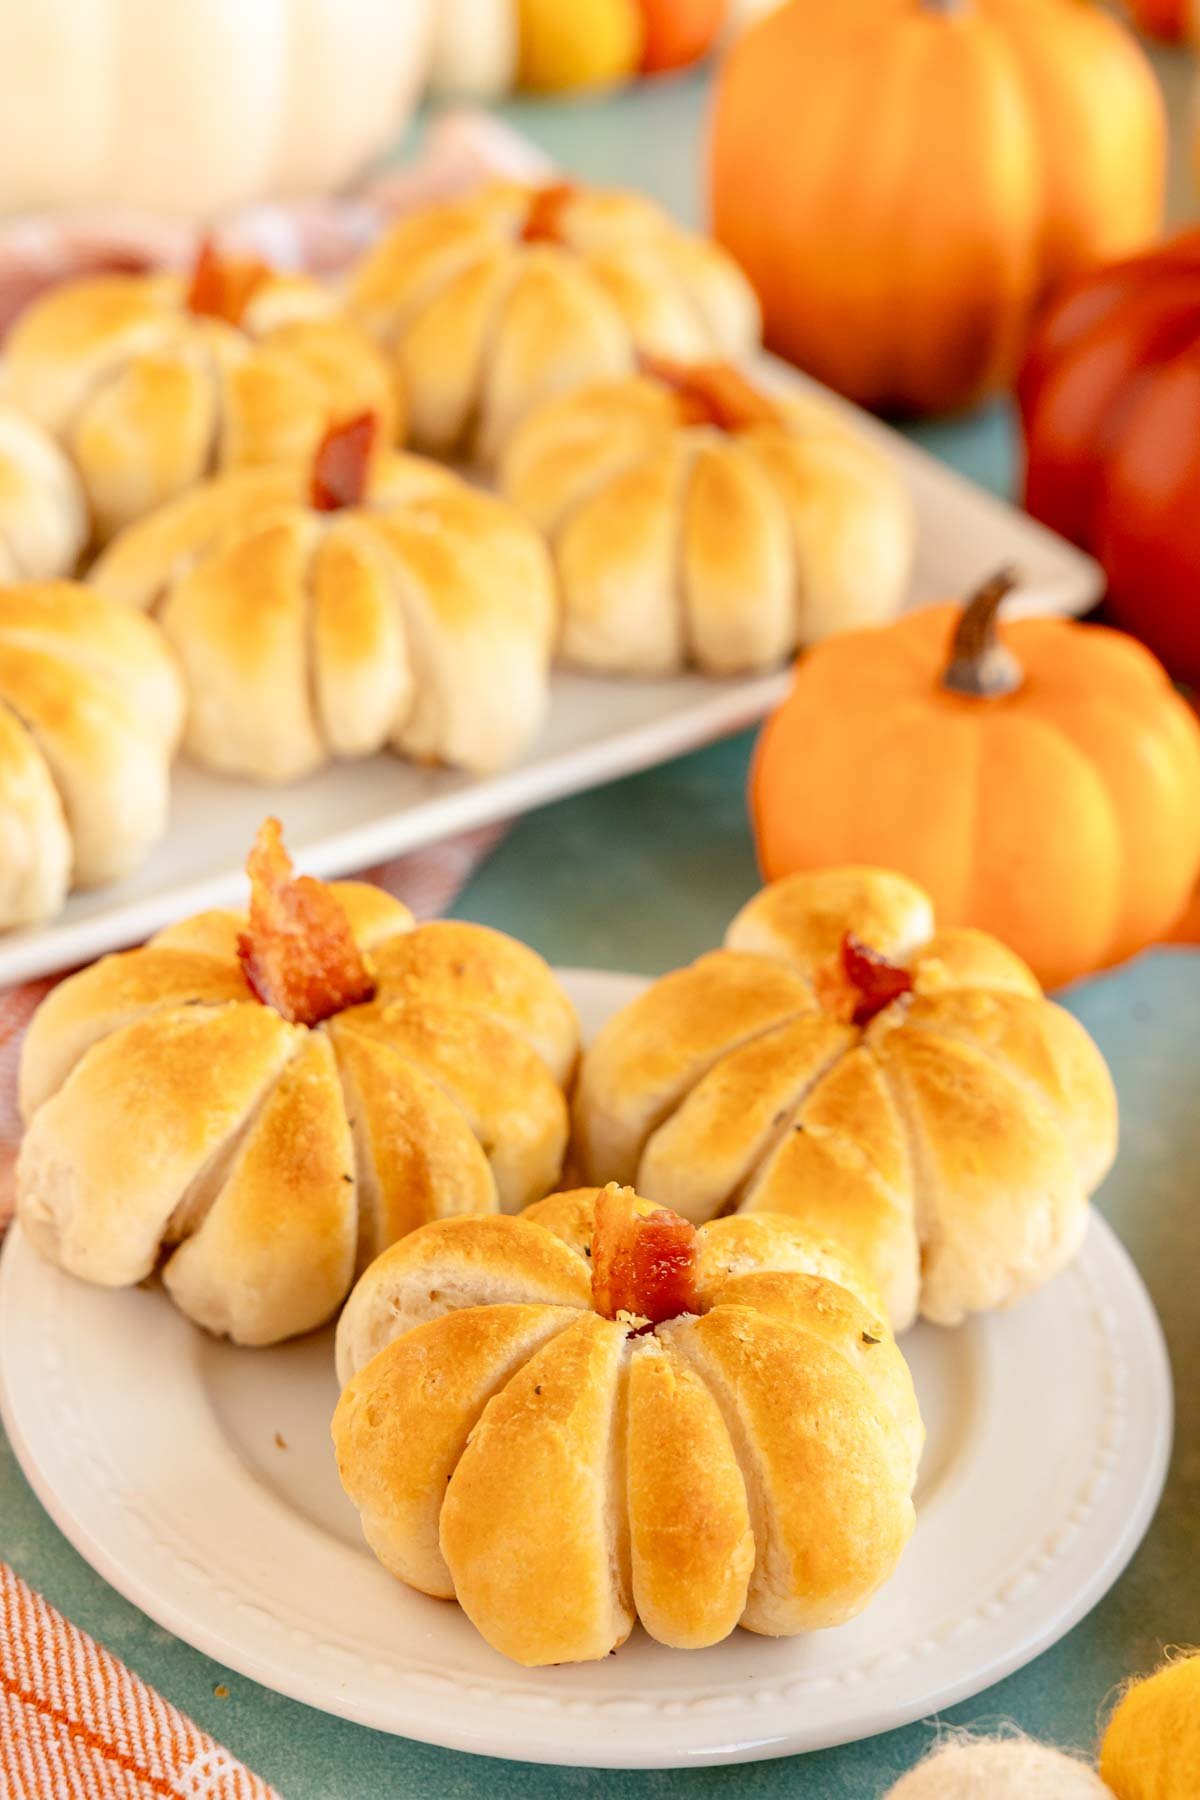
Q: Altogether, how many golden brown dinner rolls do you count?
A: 9